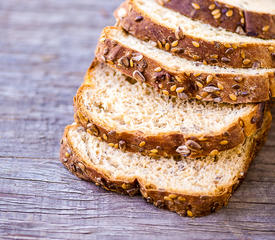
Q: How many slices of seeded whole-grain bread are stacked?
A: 5